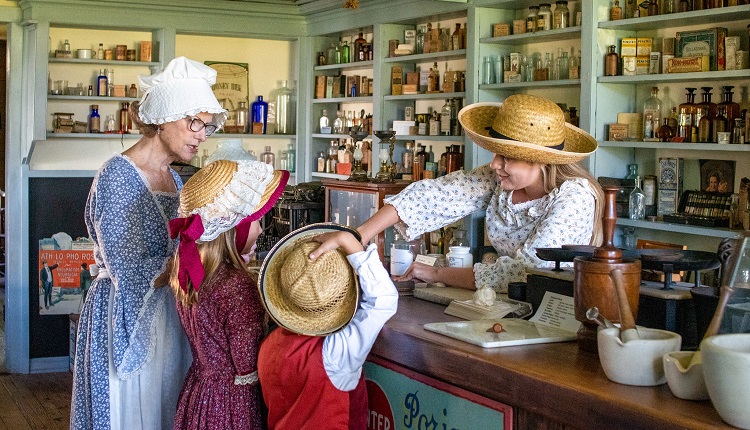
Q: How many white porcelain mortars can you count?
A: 3